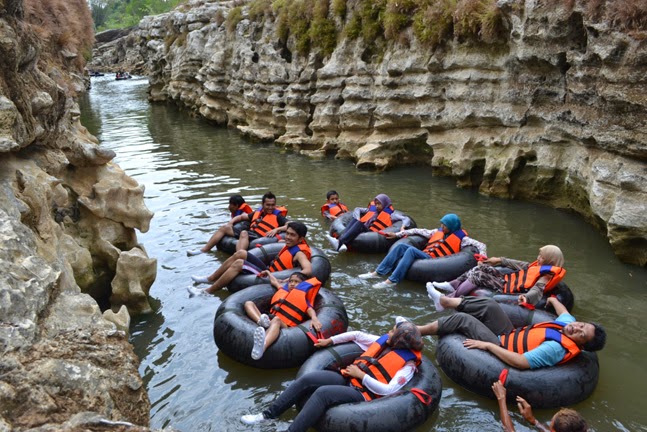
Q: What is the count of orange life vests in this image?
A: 10